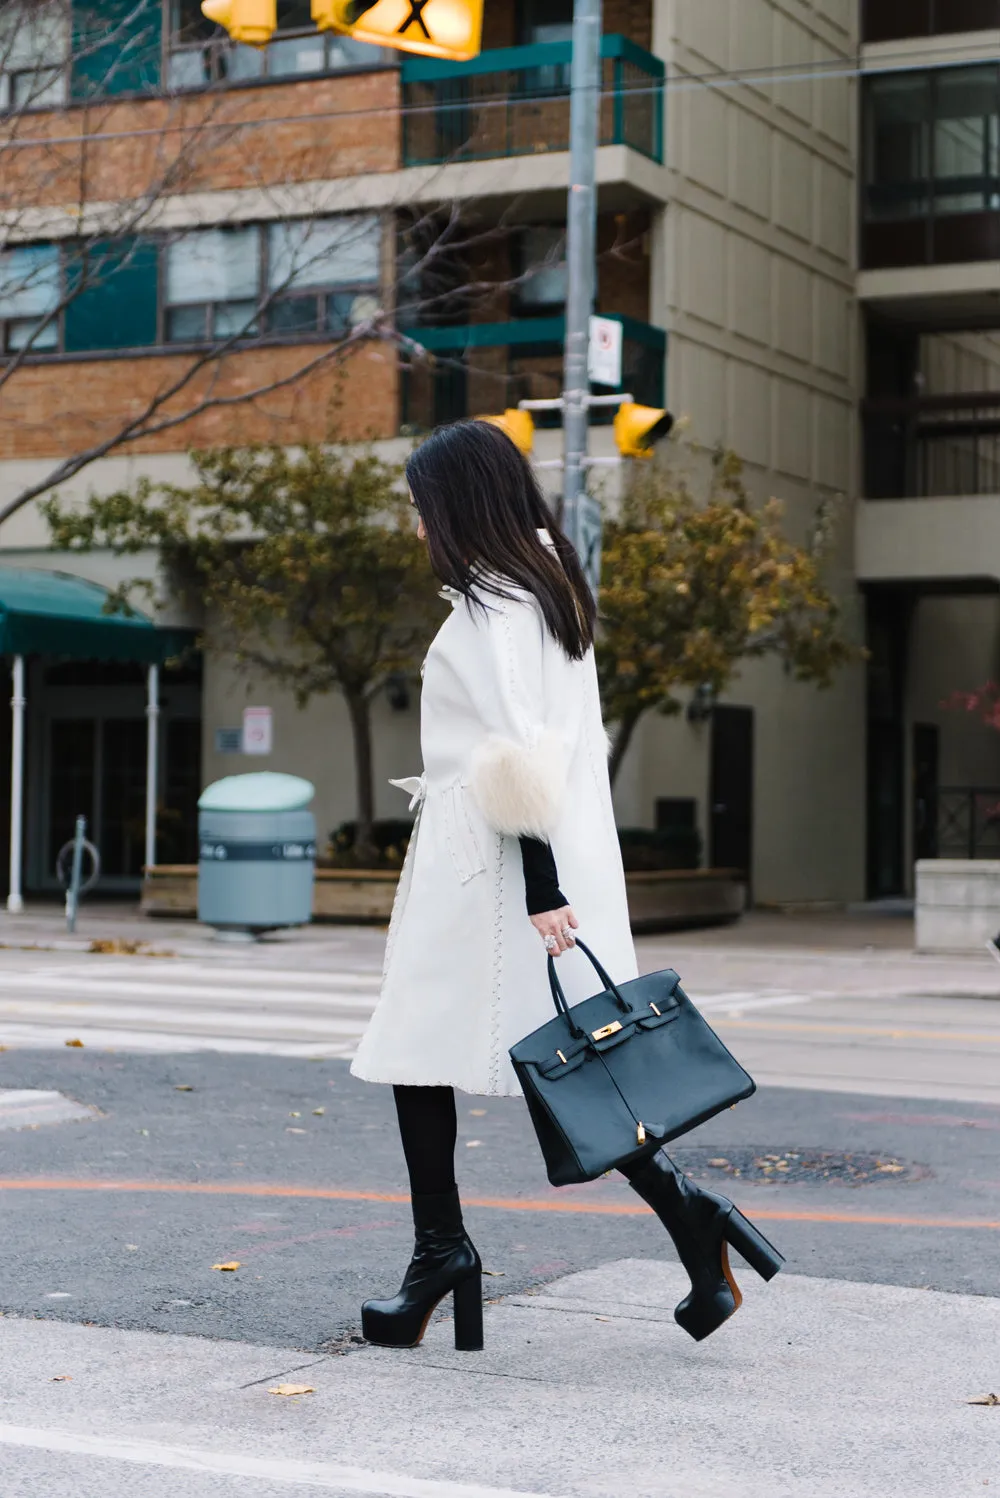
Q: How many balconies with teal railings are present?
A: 2